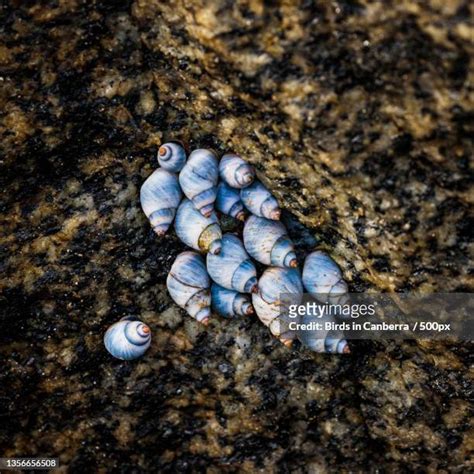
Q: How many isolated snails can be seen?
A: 1